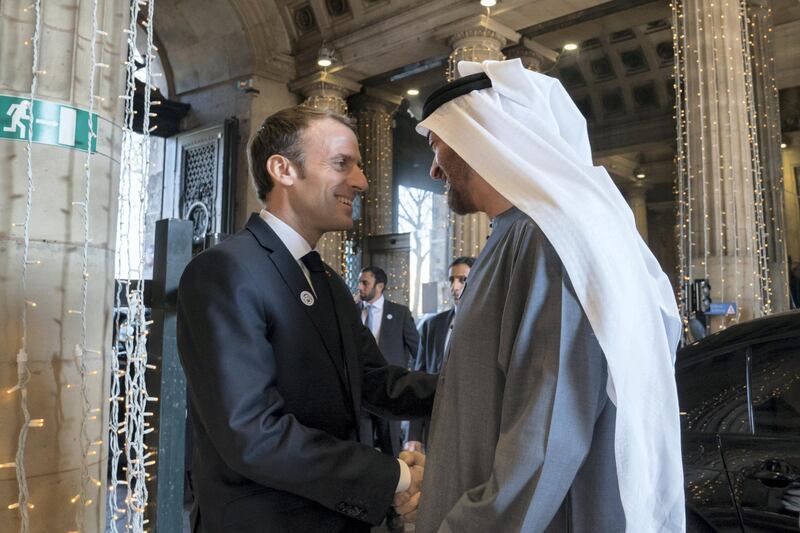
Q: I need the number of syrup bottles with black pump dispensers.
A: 0